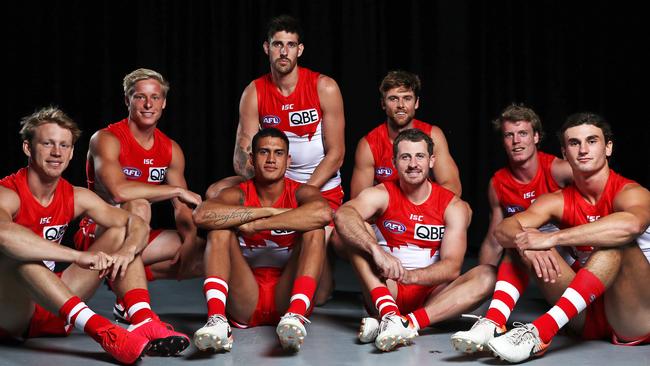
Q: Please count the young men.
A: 8